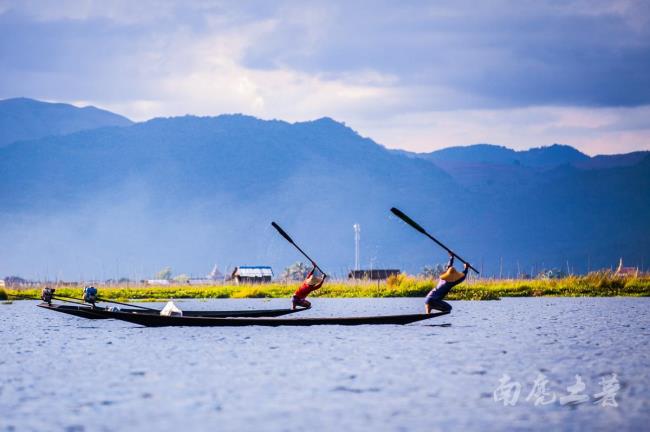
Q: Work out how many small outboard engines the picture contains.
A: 2